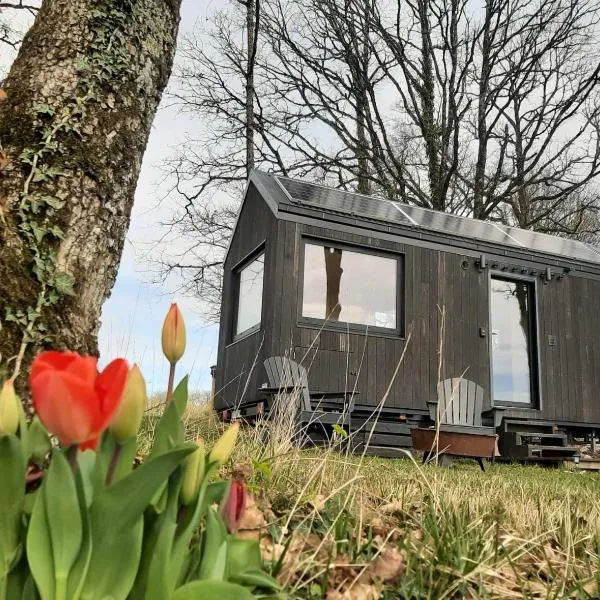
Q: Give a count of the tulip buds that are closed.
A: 6